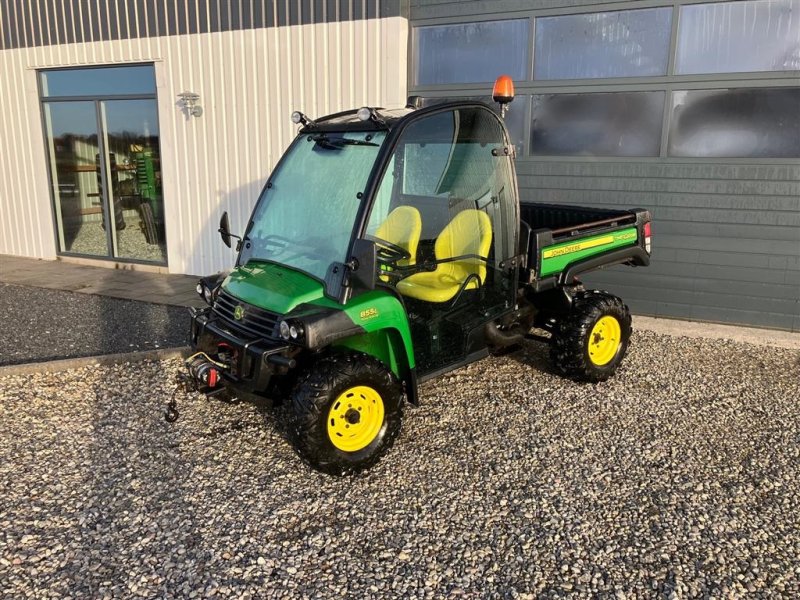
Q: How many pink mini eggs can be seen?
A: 0